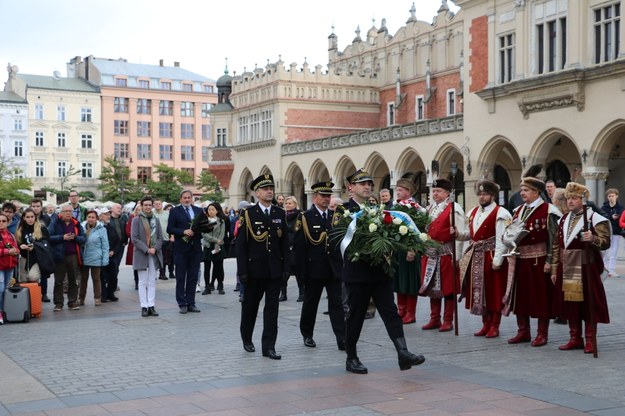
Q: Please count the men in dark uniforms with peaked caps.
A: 3